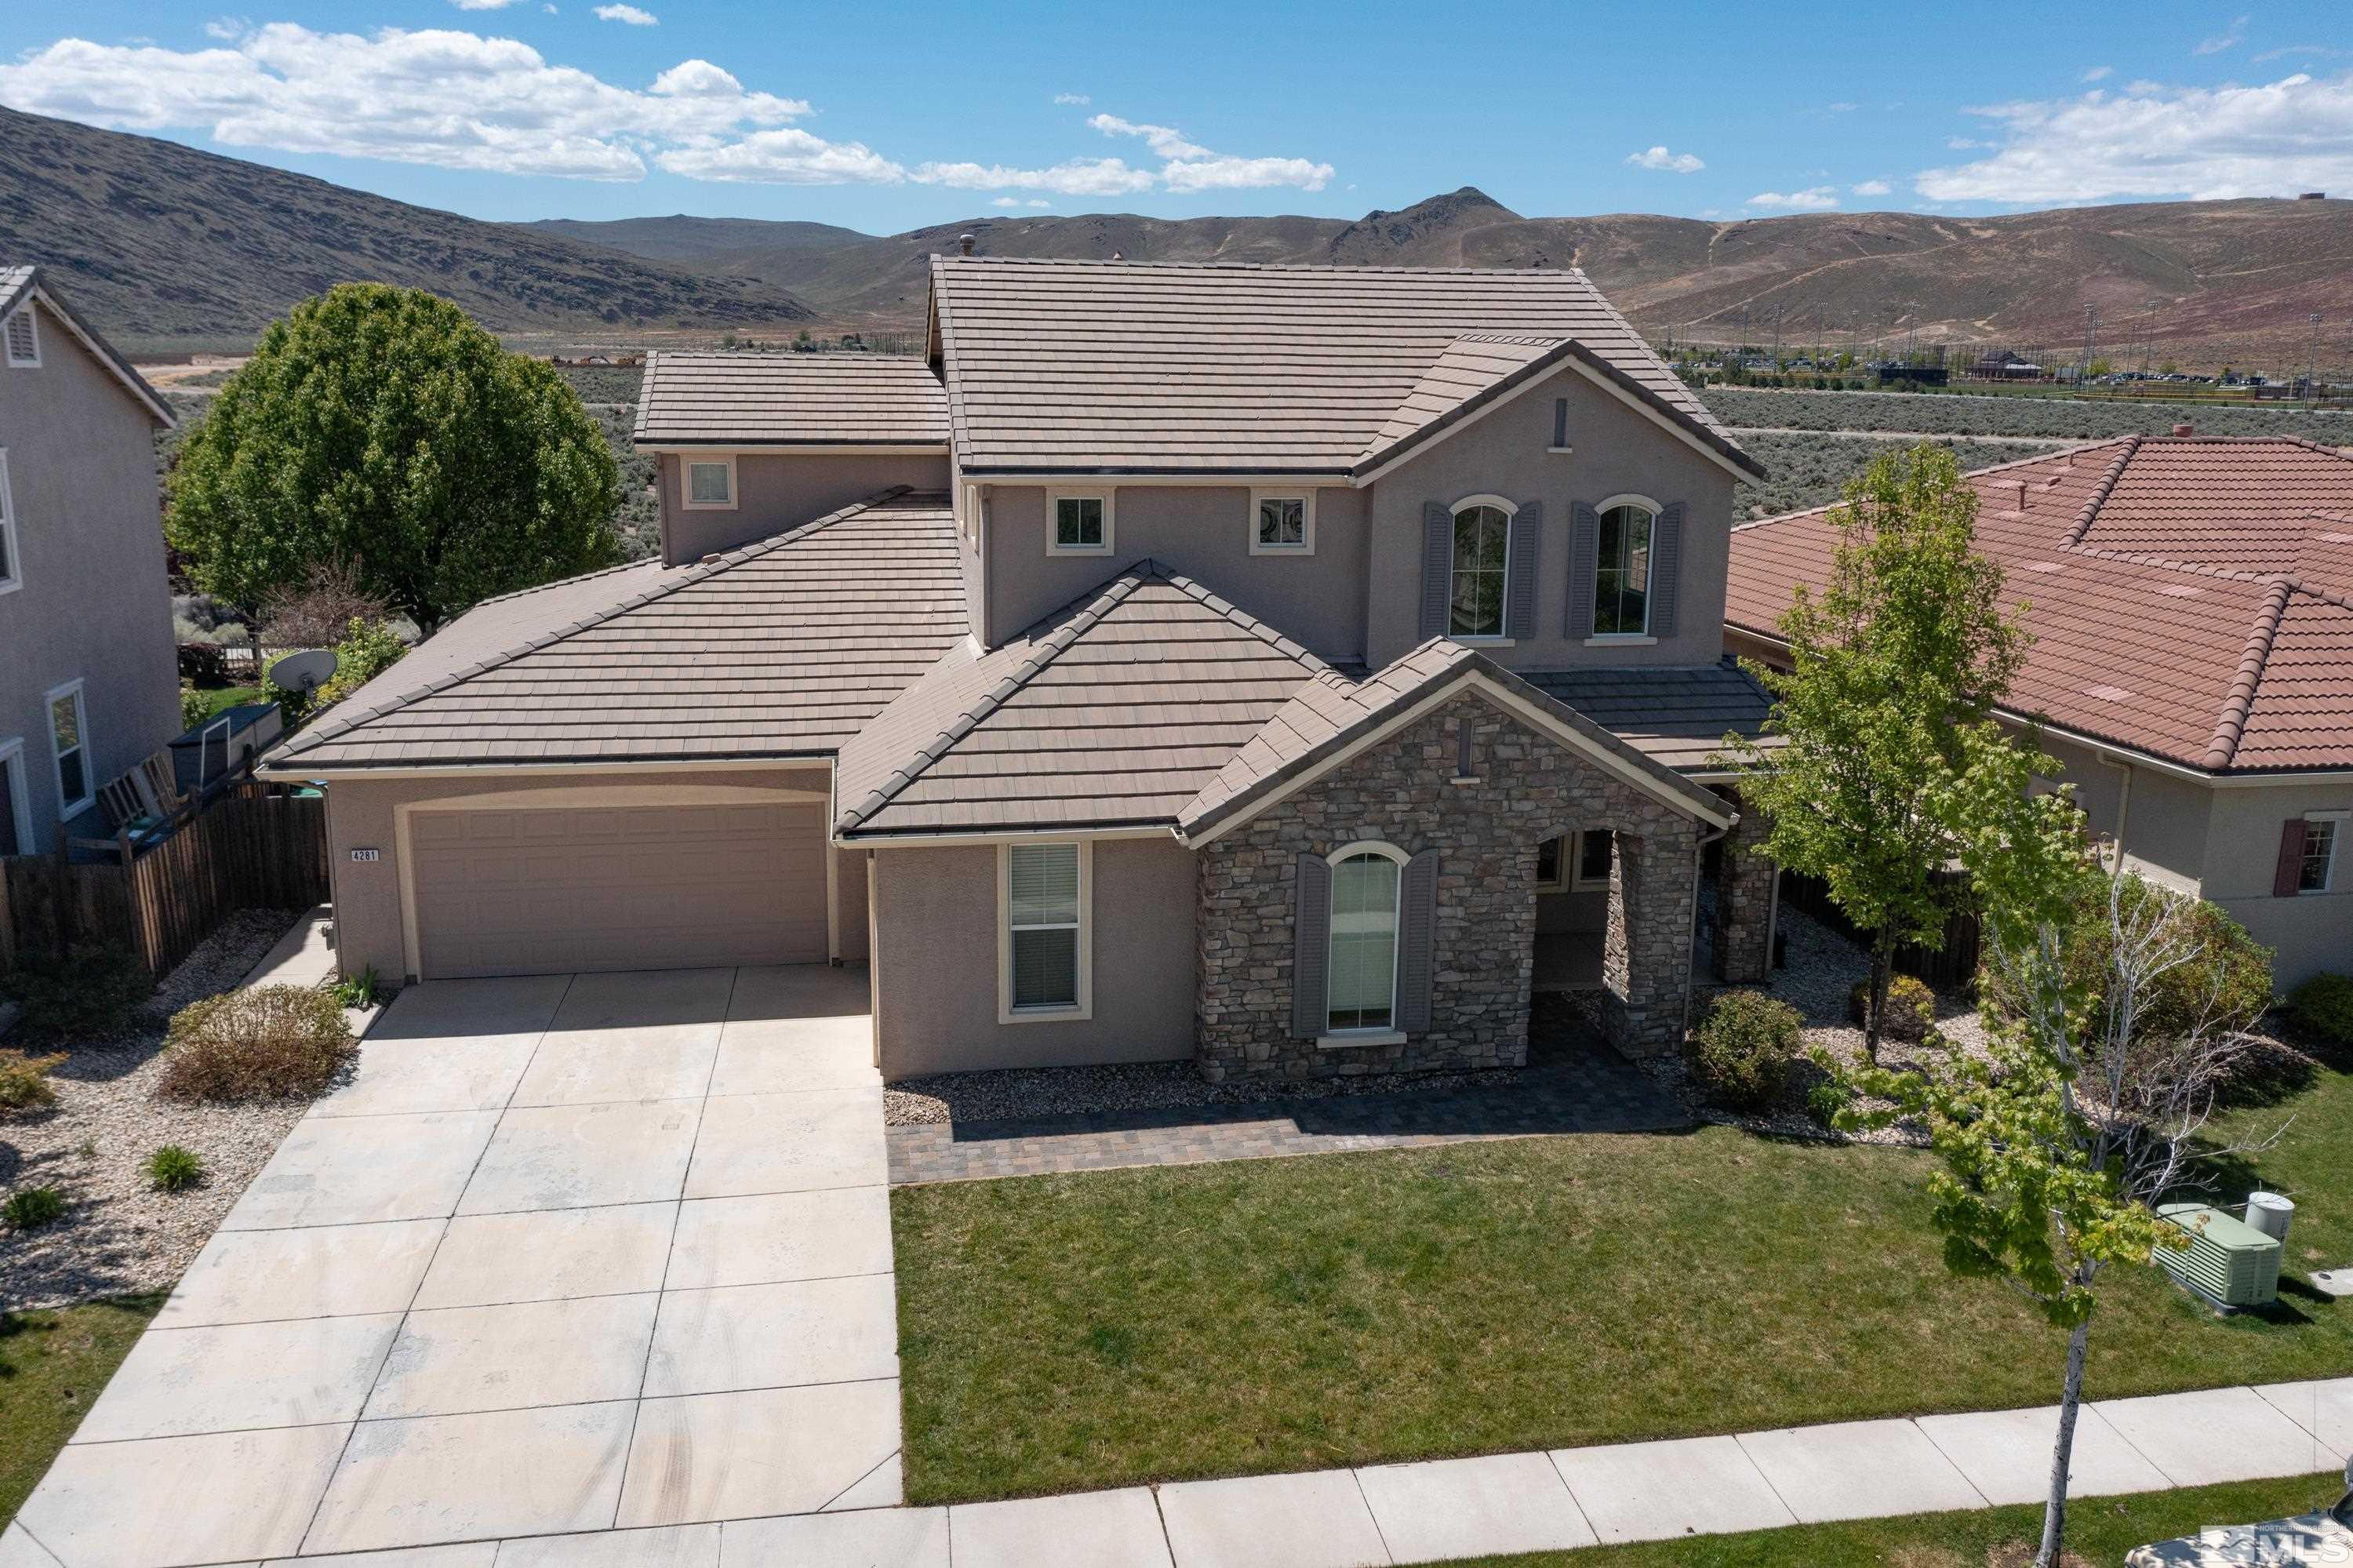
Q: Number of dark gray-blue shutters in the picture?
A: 6